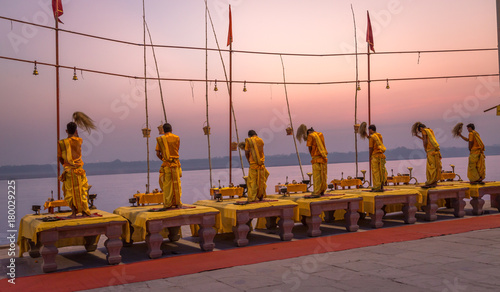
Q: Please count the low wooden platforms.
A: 7